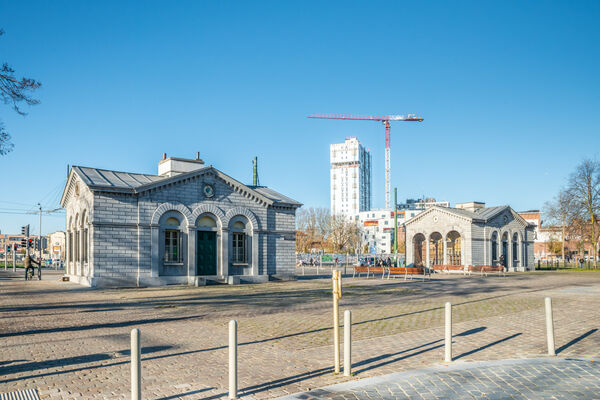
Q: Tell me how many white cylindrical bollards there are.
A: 5